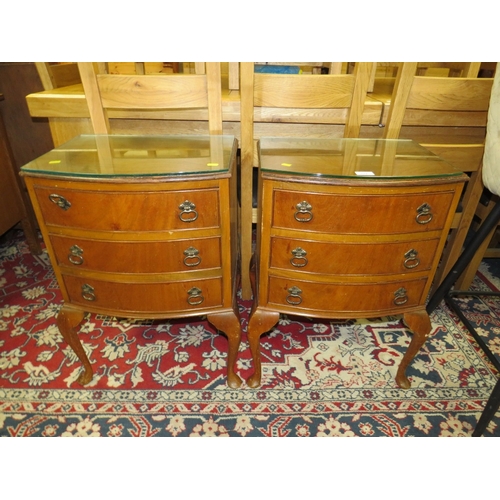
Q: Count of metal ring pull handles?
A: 12